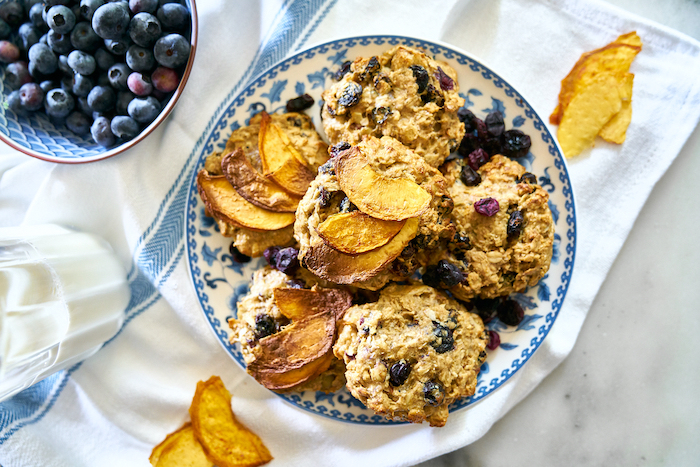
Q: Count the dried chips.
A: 15